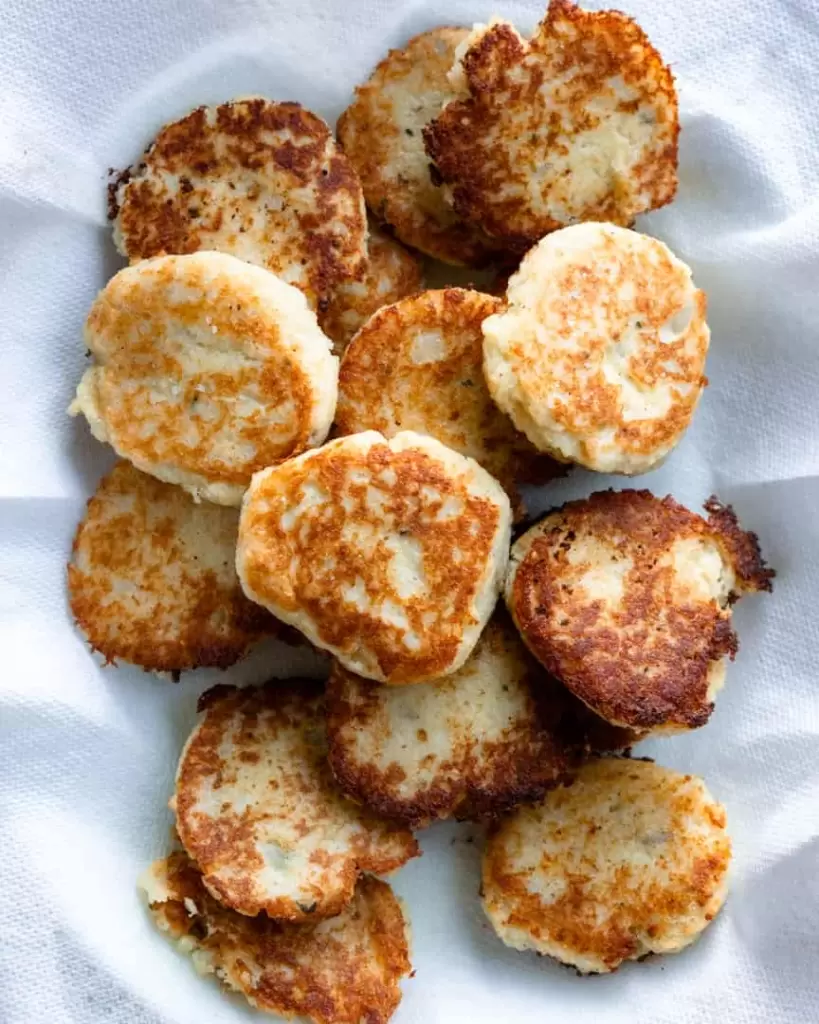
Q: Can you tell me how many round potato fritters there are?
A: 14